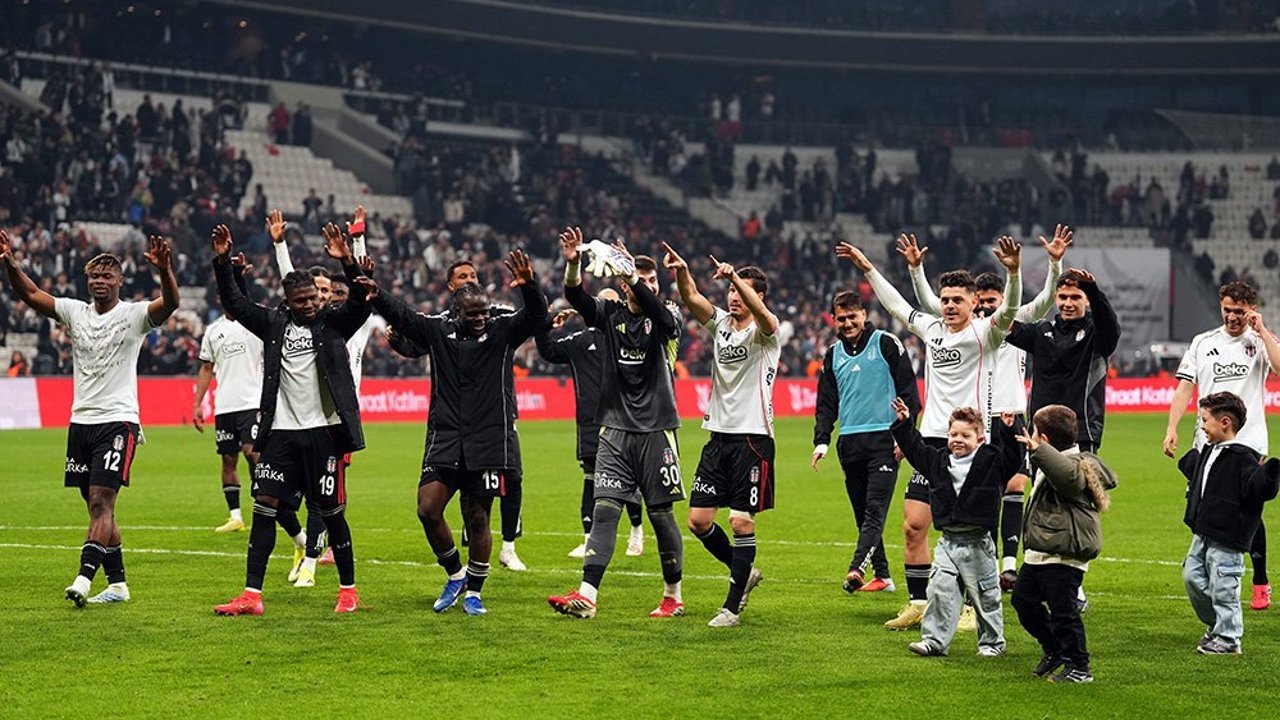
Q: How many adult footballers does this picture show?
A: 15